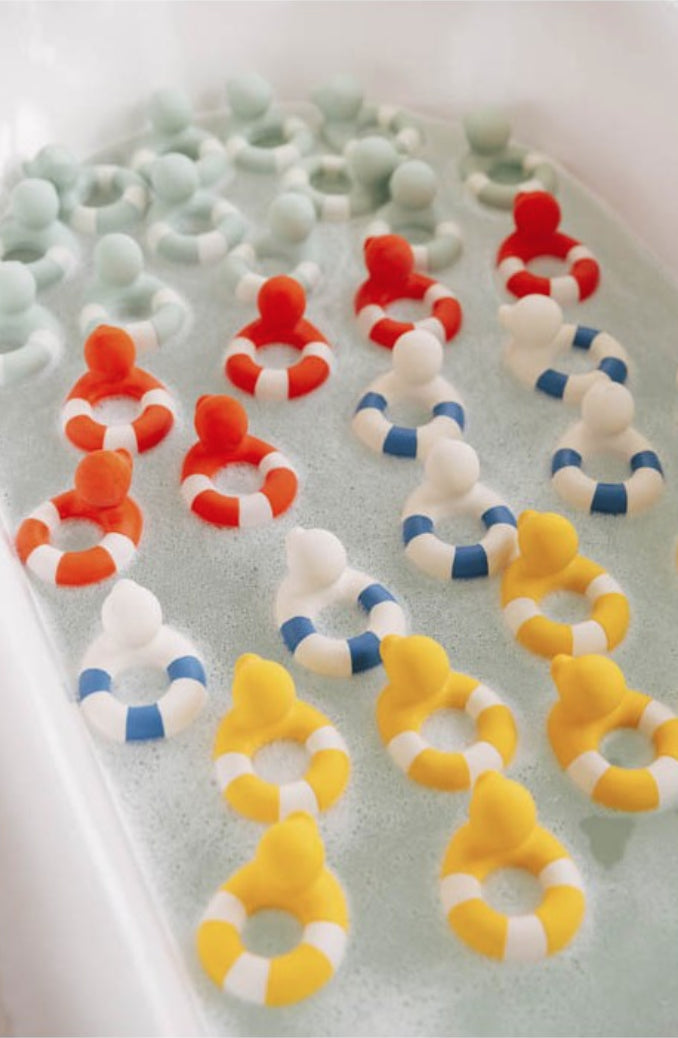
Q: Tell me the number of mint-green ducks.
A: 12